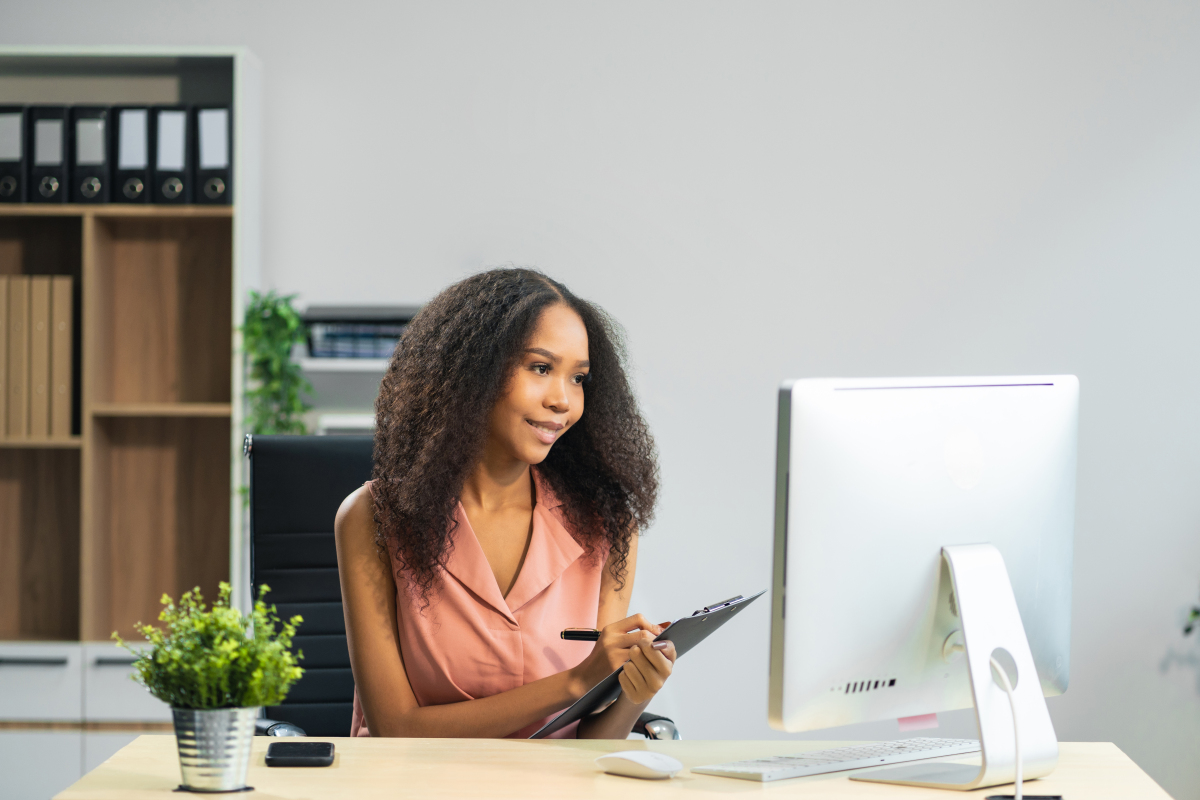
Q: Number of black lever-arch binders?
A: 6